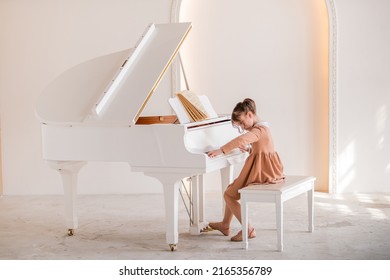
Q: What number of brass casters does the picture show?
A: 2